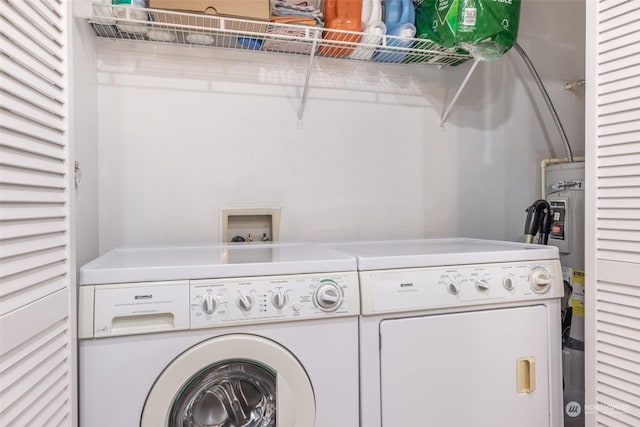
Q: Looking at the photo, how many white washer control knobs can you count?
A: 4